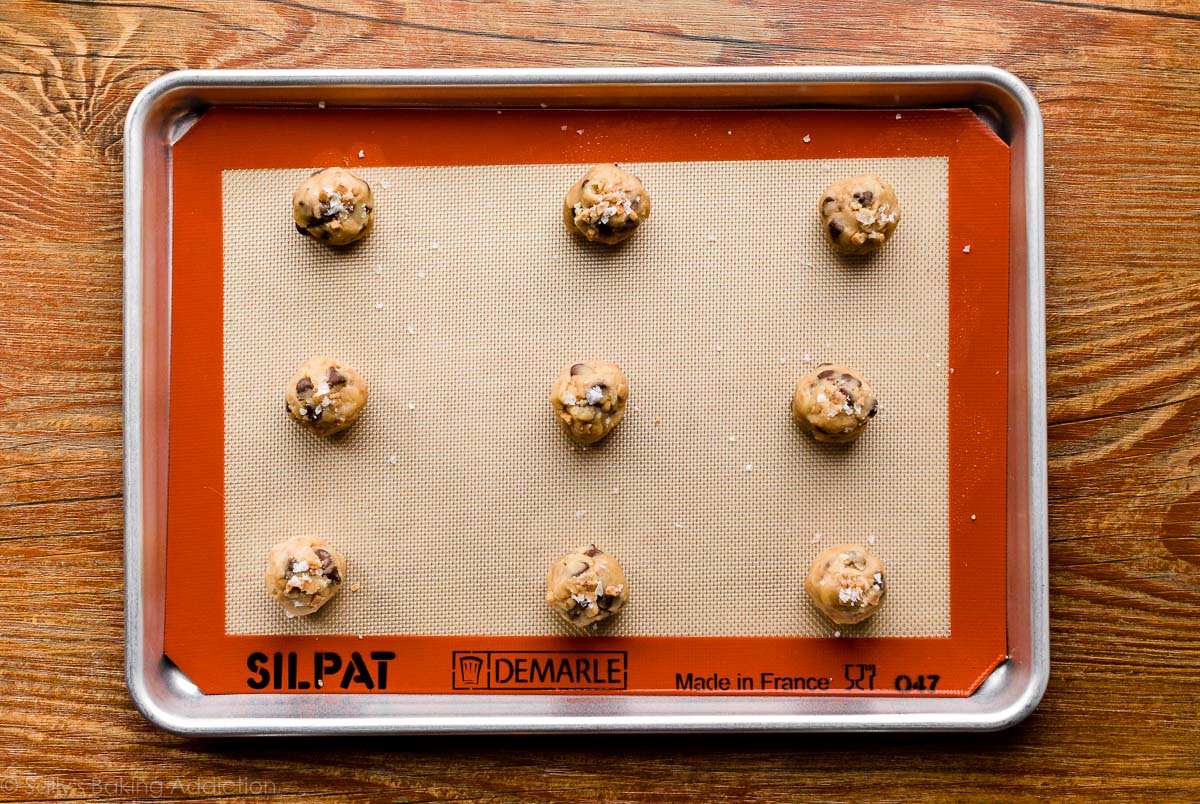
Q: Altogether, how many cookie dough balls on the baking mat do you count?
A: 9